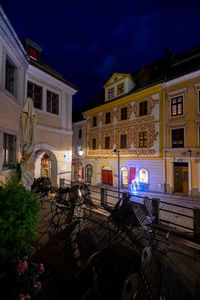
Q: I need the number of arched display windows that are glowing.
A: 2